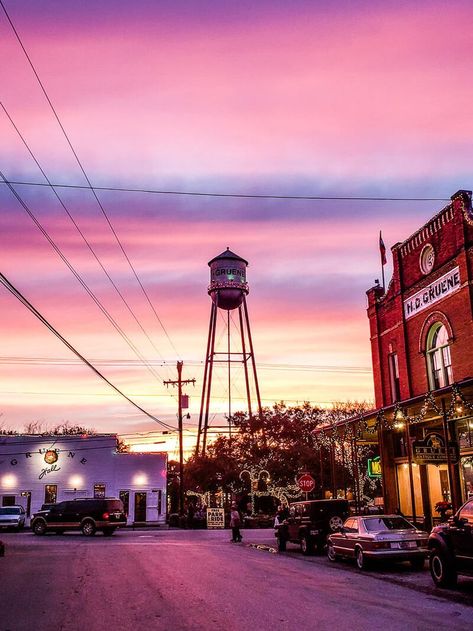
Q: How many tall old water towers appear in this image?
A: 1